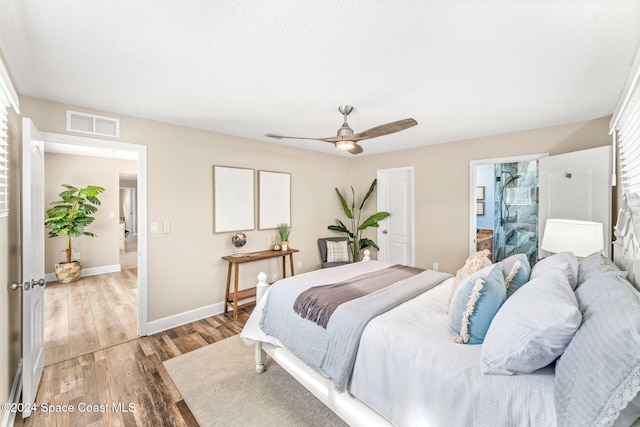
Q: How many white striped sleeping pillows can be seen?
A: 4